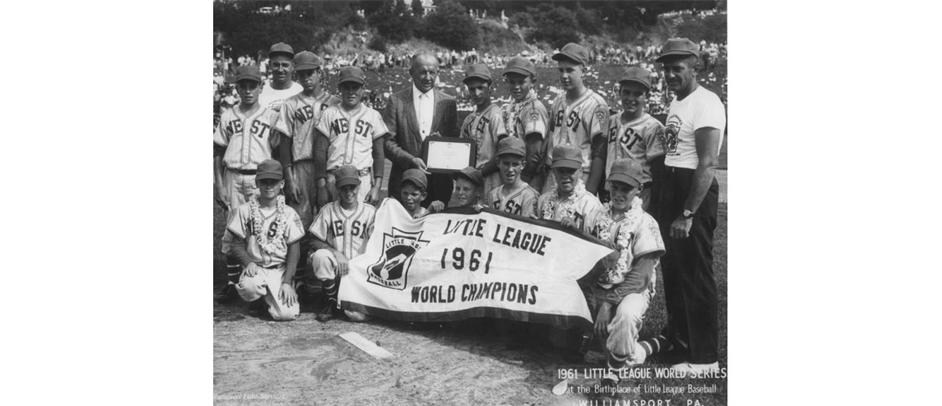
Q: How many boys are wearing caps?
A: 14